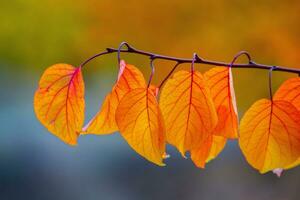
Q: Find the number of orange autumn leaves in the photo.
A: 7